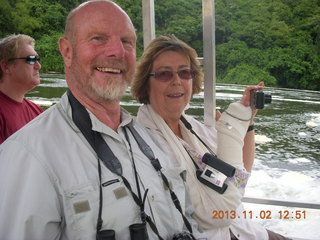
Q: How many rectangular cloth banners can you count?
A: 0